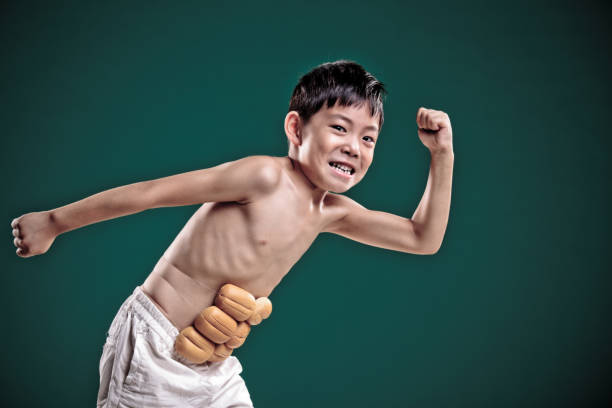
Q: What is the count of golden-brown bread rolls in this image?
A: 6